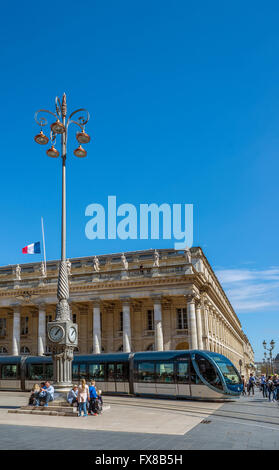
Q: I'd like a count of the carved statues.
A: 7